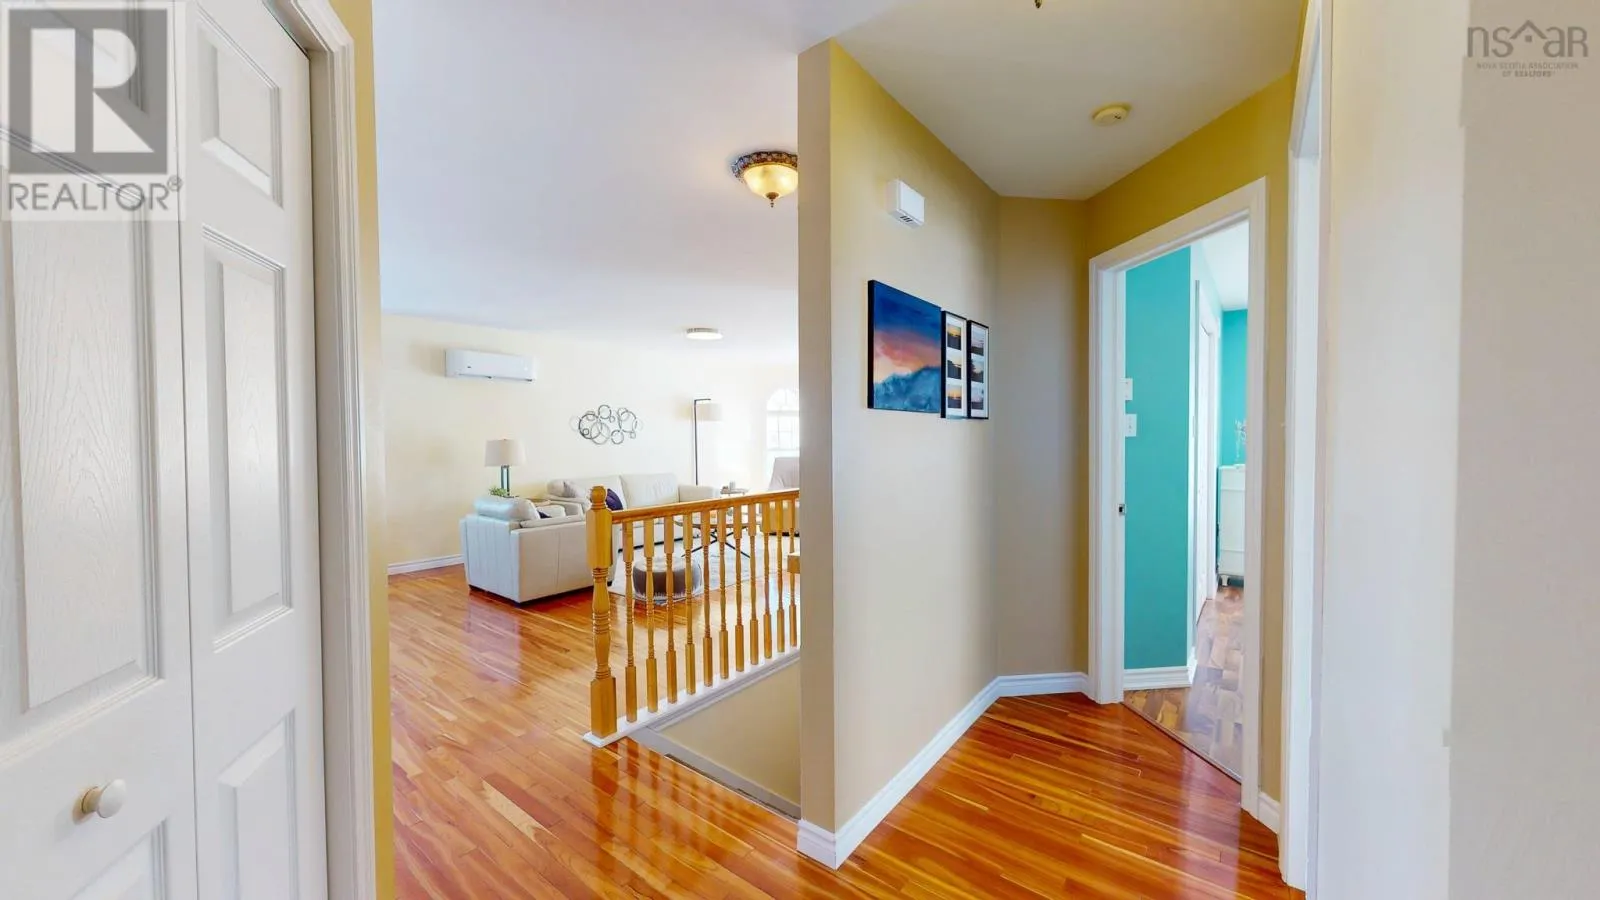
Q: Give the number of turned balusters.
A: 11